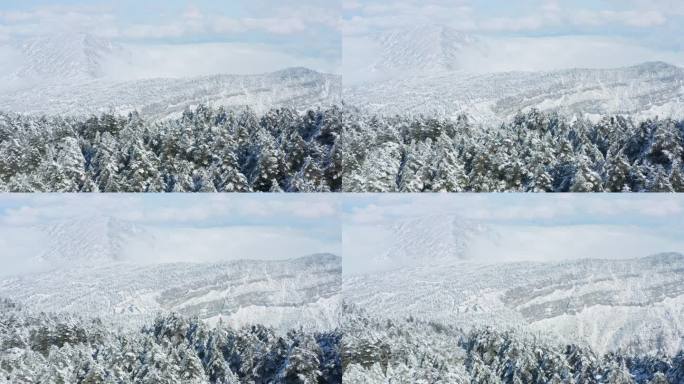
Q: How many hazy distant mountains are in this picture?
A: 4